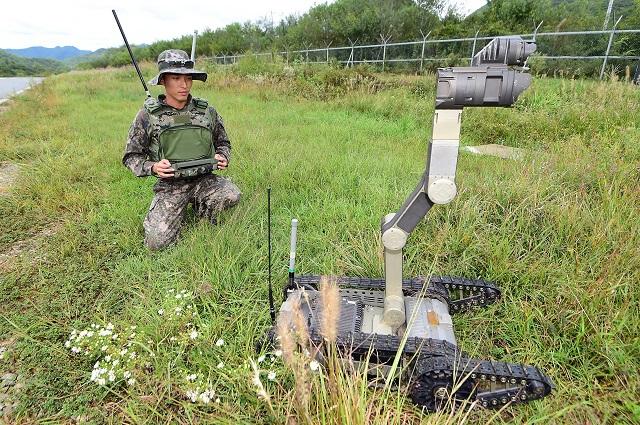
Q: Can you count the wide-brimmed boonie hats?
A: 1